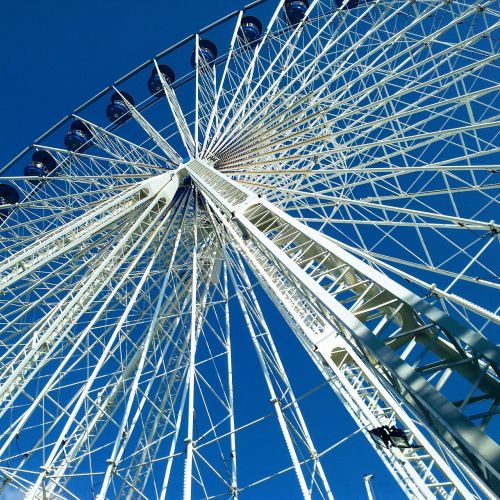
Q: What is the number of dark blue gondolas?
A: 9